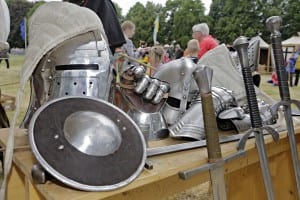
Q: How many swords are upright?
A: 3